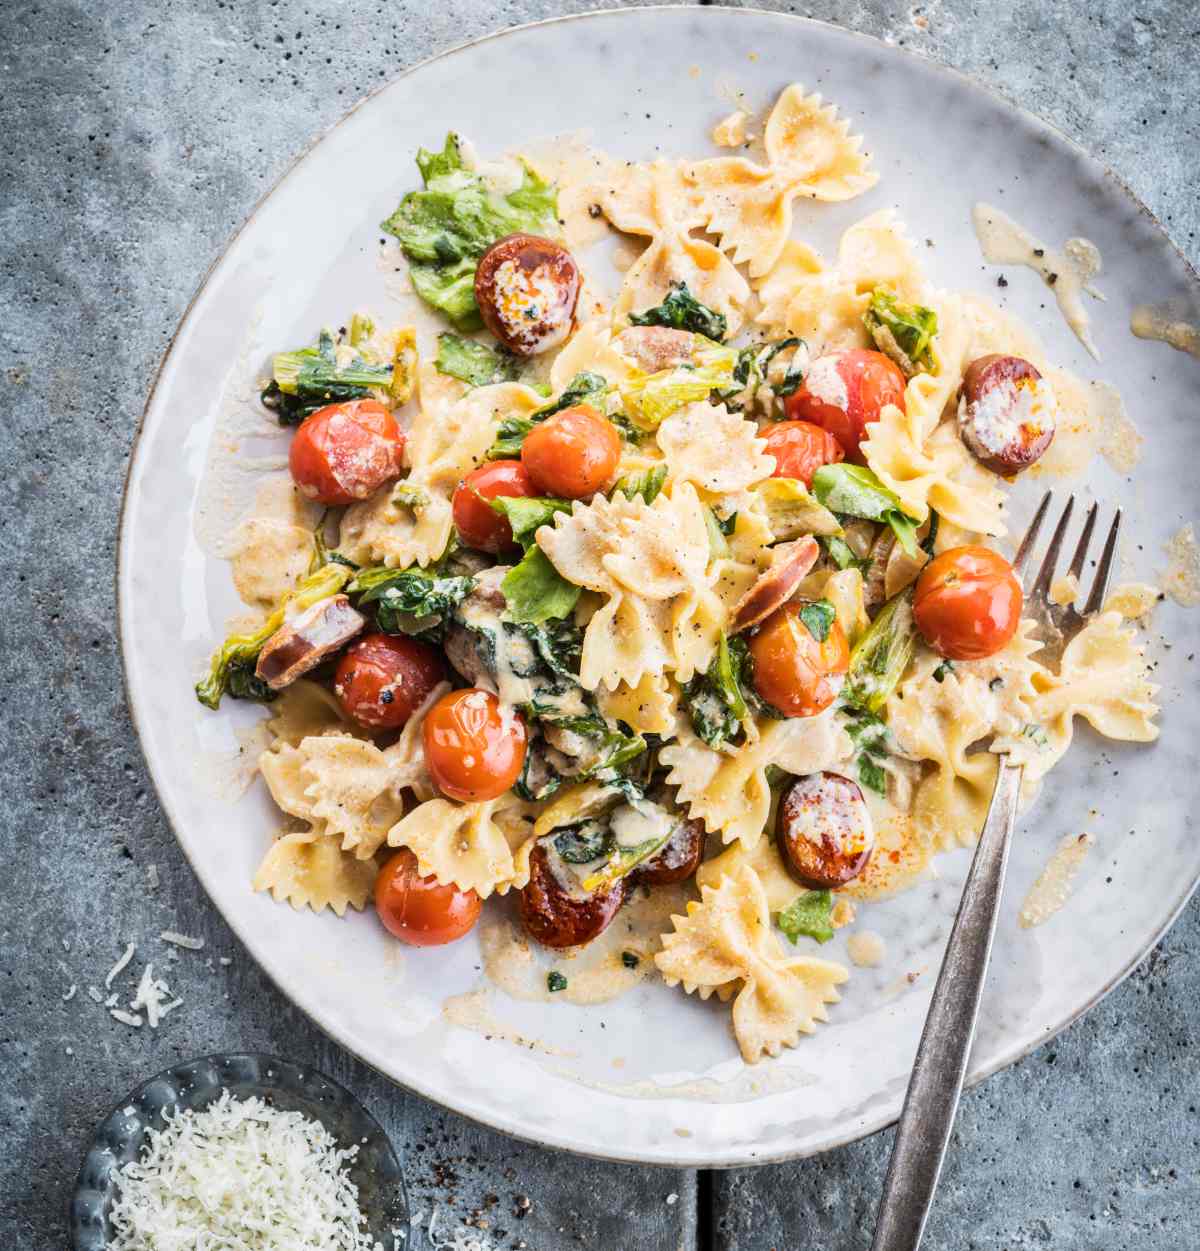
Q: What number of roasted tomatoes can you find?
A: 10